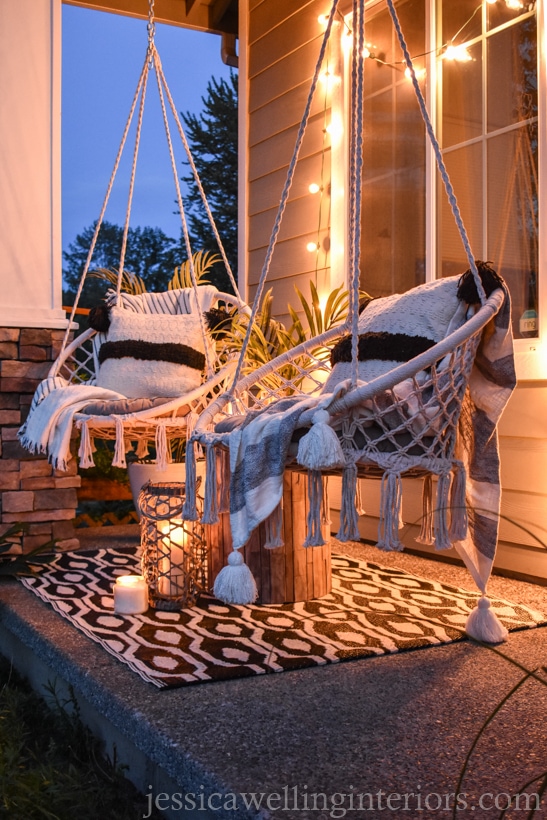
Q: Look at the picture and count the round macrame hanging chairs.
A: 2